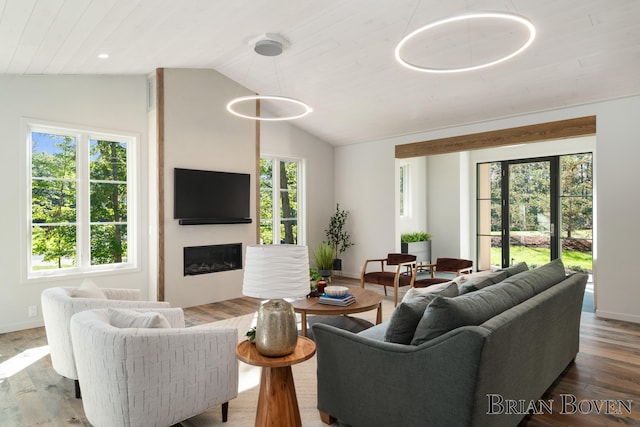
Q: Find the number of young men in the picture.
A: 0